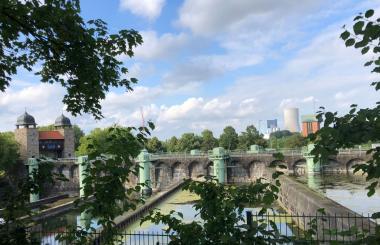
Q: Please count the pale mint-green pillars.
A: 5